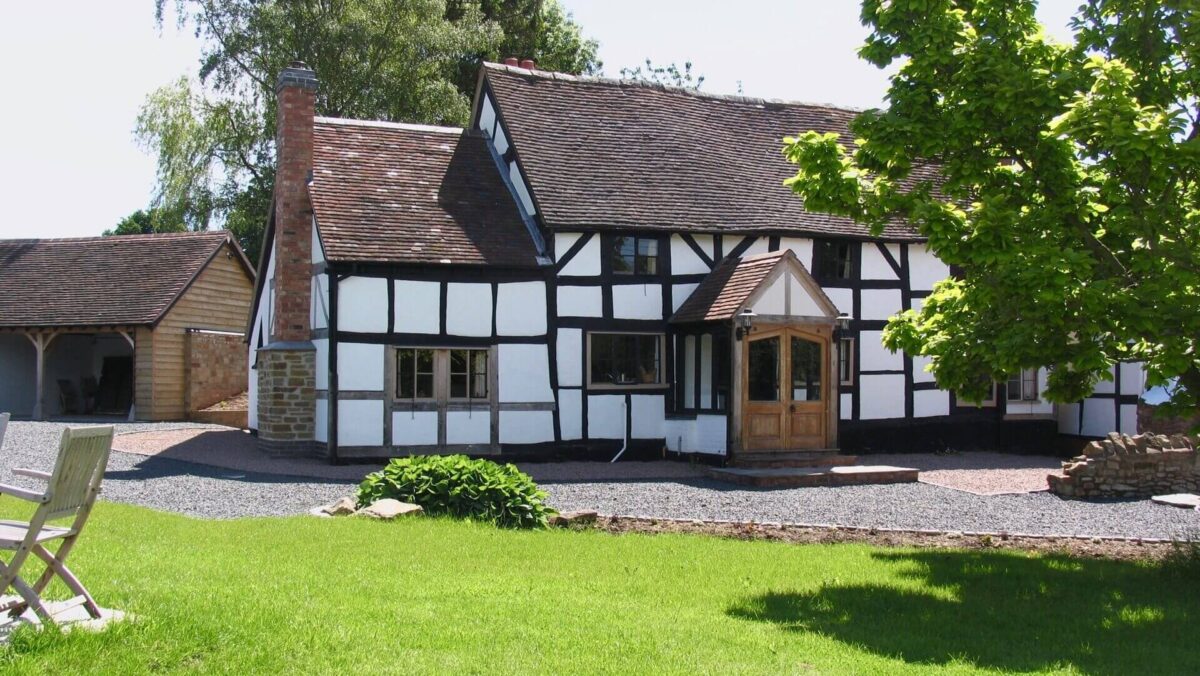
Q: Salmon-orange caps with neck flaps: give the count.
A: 0